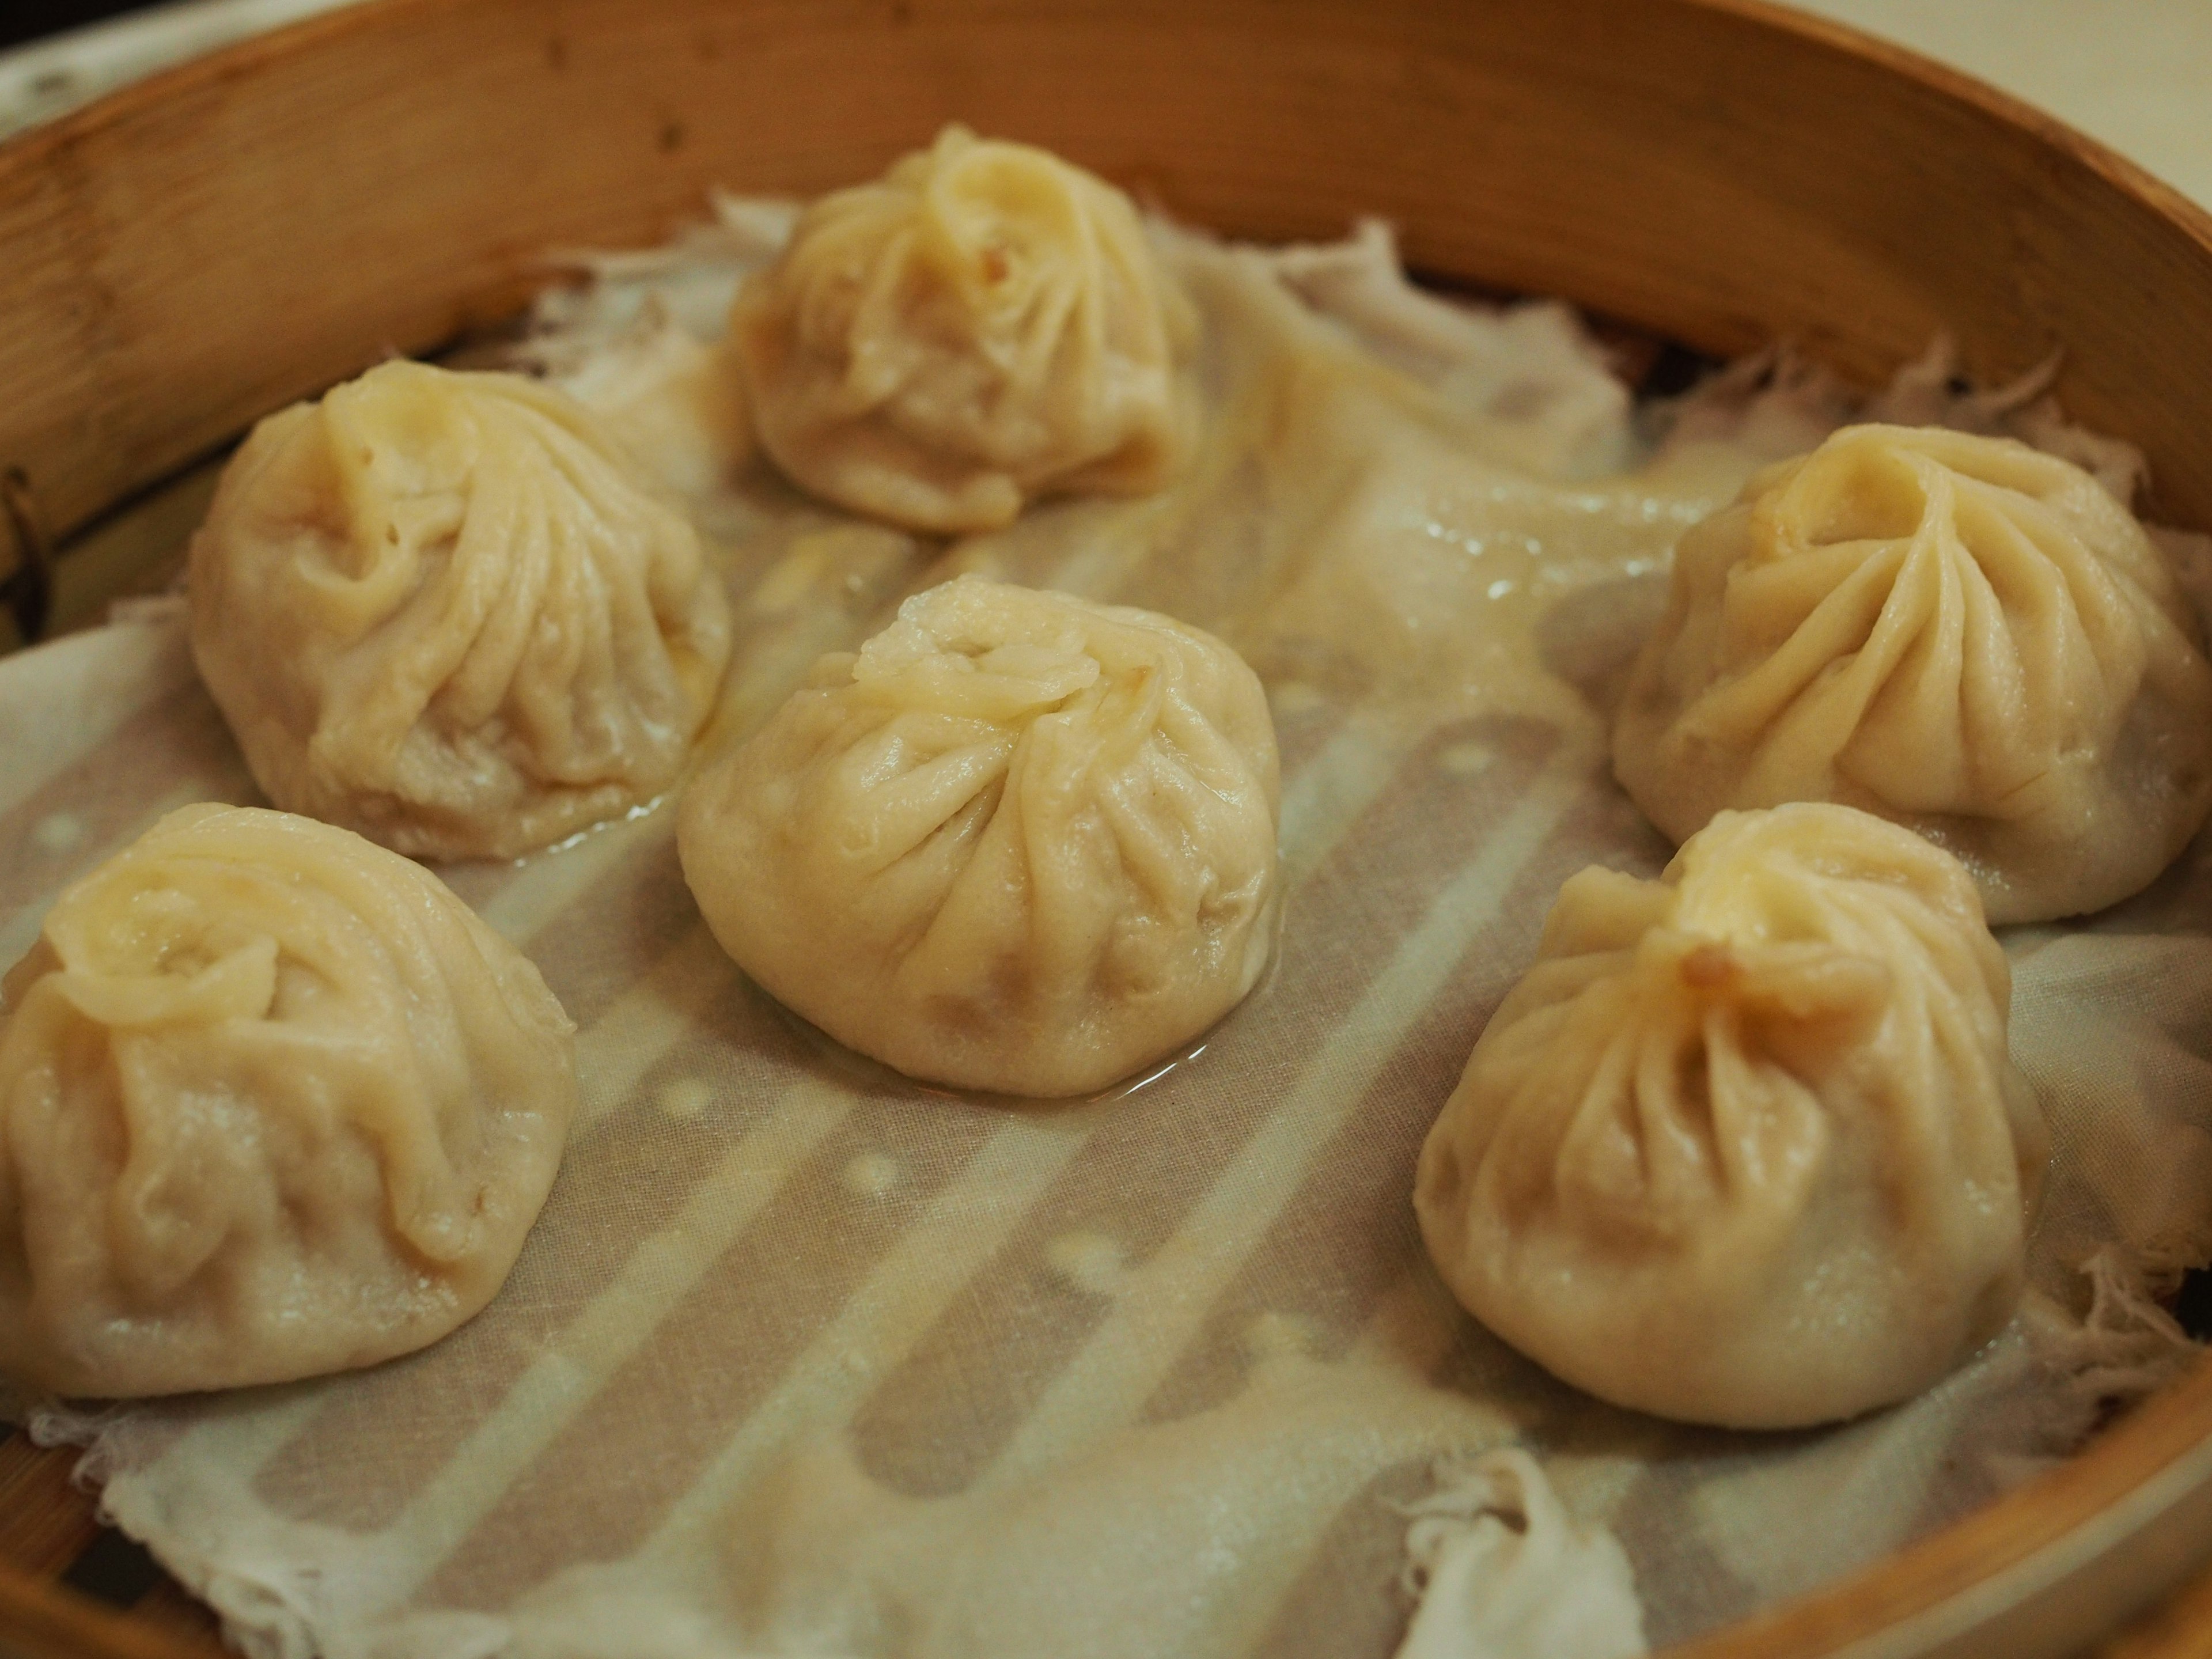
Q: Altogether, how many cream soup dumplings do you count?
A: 6